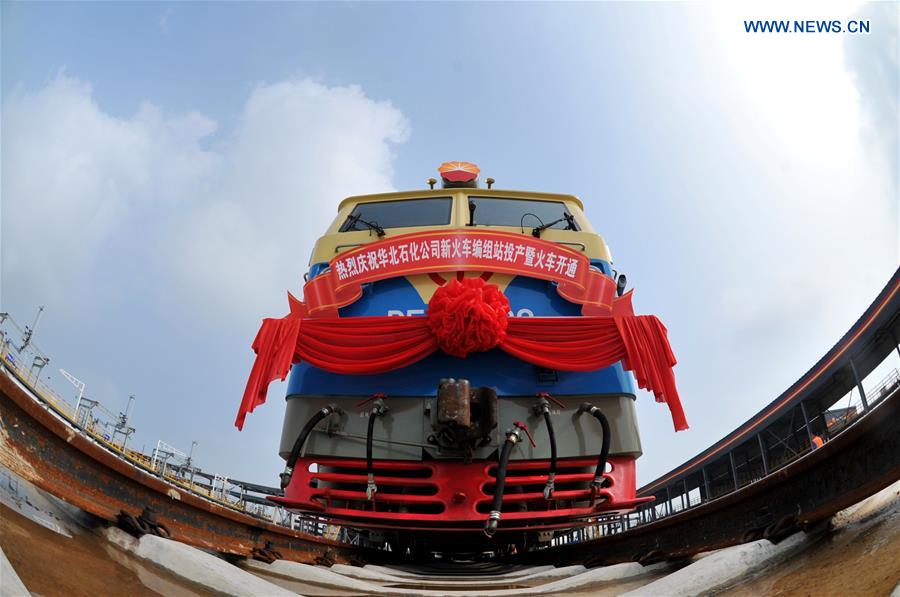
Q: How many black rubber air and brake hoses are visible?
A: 5